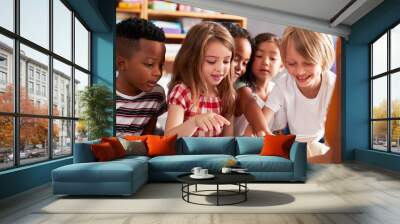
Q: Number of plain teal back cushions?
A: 2